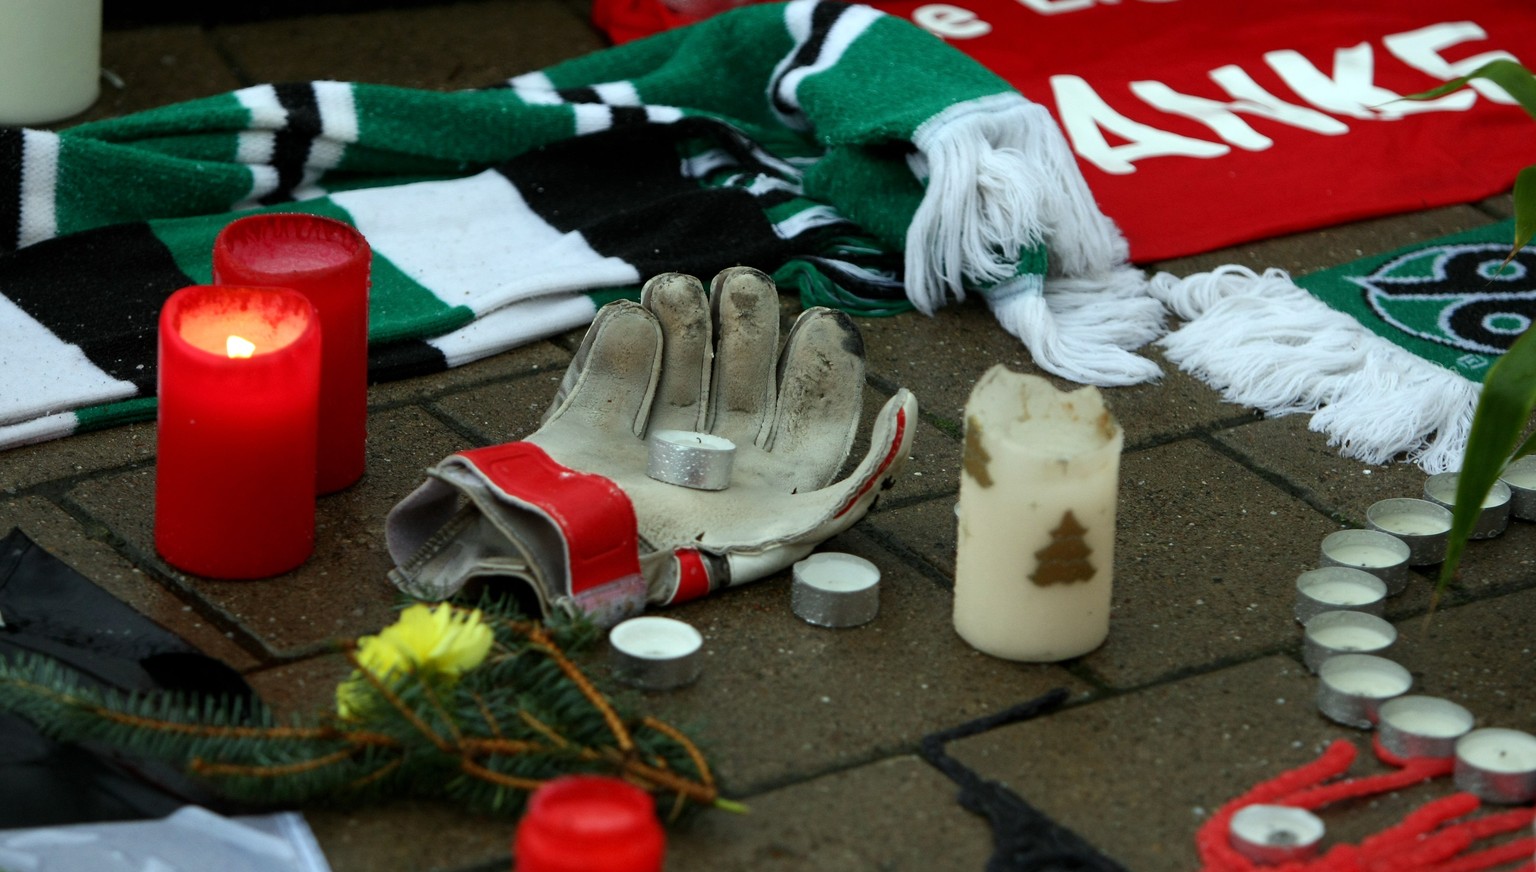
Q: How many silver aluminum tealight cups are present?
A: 13